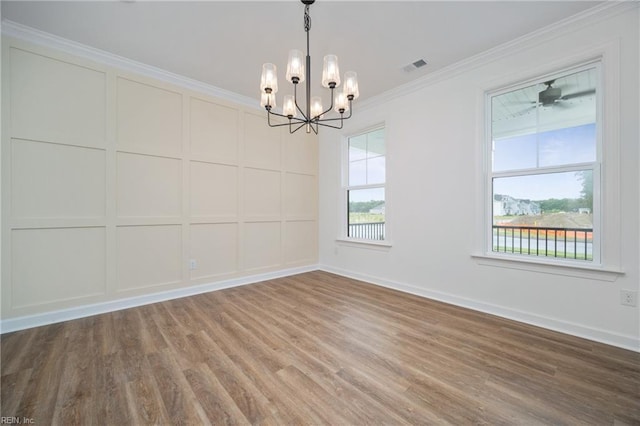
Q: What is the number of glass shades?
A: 8